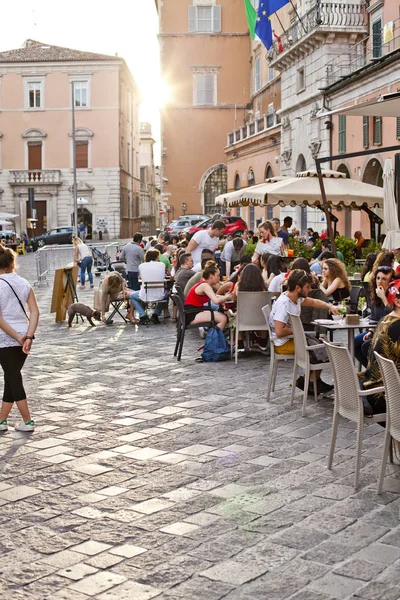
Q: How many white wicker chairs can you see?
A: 5